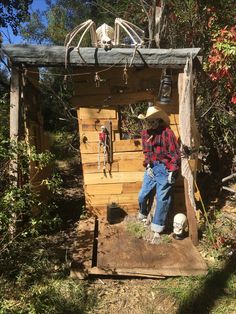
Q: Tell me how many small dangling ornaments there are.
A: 3